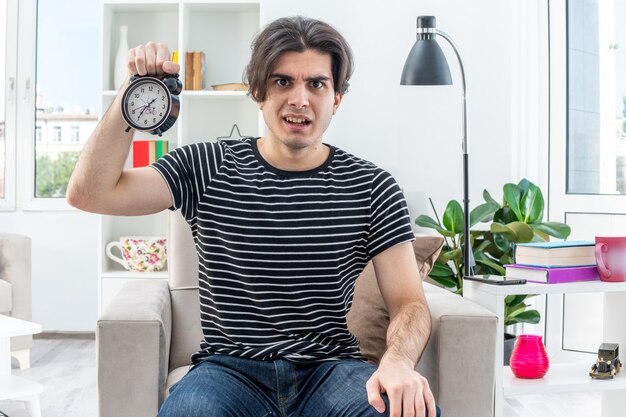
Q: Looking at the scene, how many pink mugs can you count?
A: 1